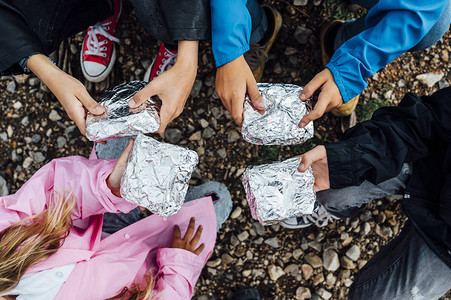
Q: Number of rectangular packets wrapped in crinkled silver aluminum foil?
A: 4